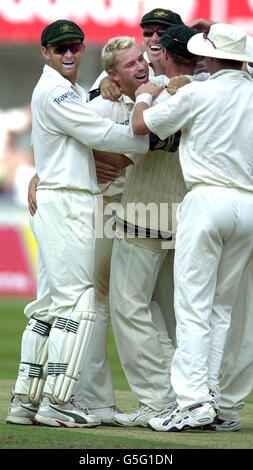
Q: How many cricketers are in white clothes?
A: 5